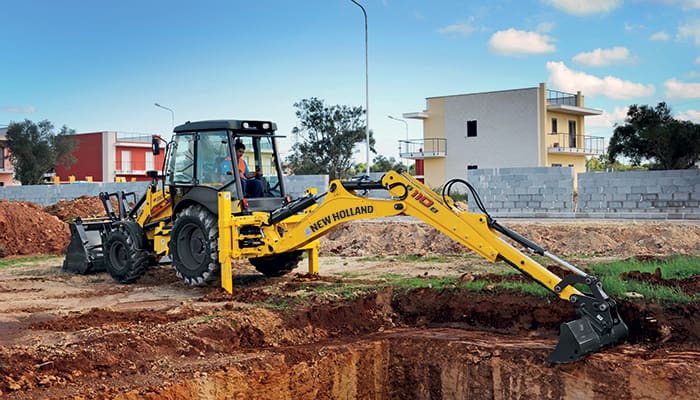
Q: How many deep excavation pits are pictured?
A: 1